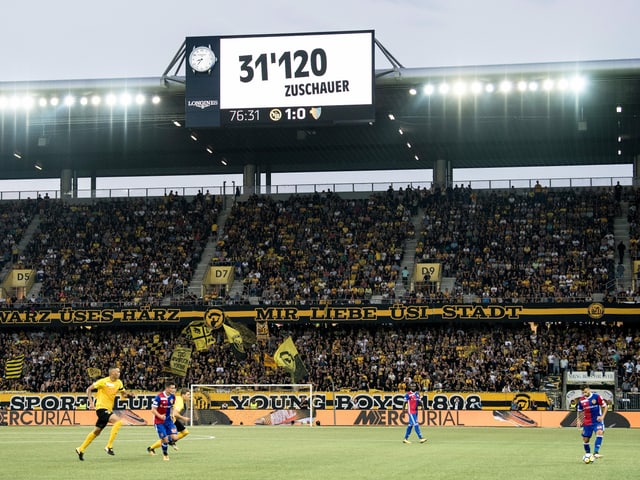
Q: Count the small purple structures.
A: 0